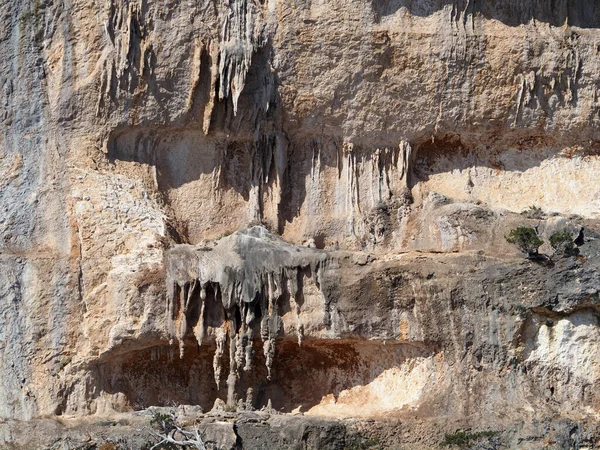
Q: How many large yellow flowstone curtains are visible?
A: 0